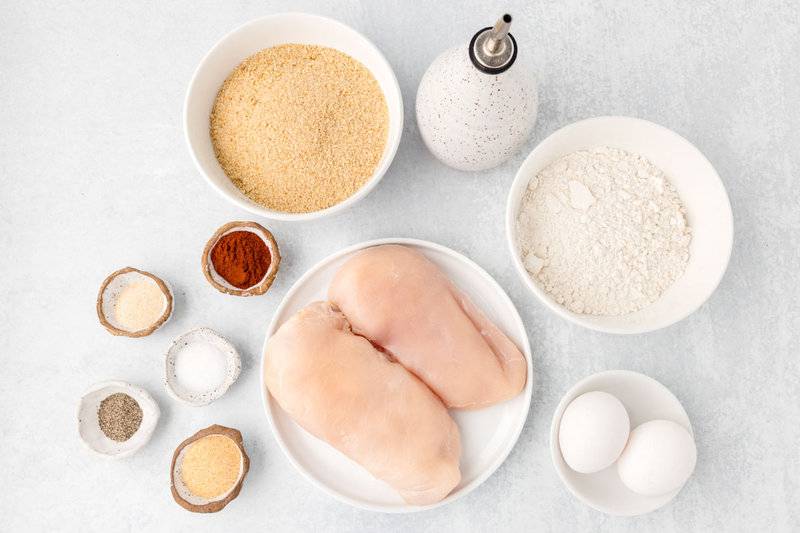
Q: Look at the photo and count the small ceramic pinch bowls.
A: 5